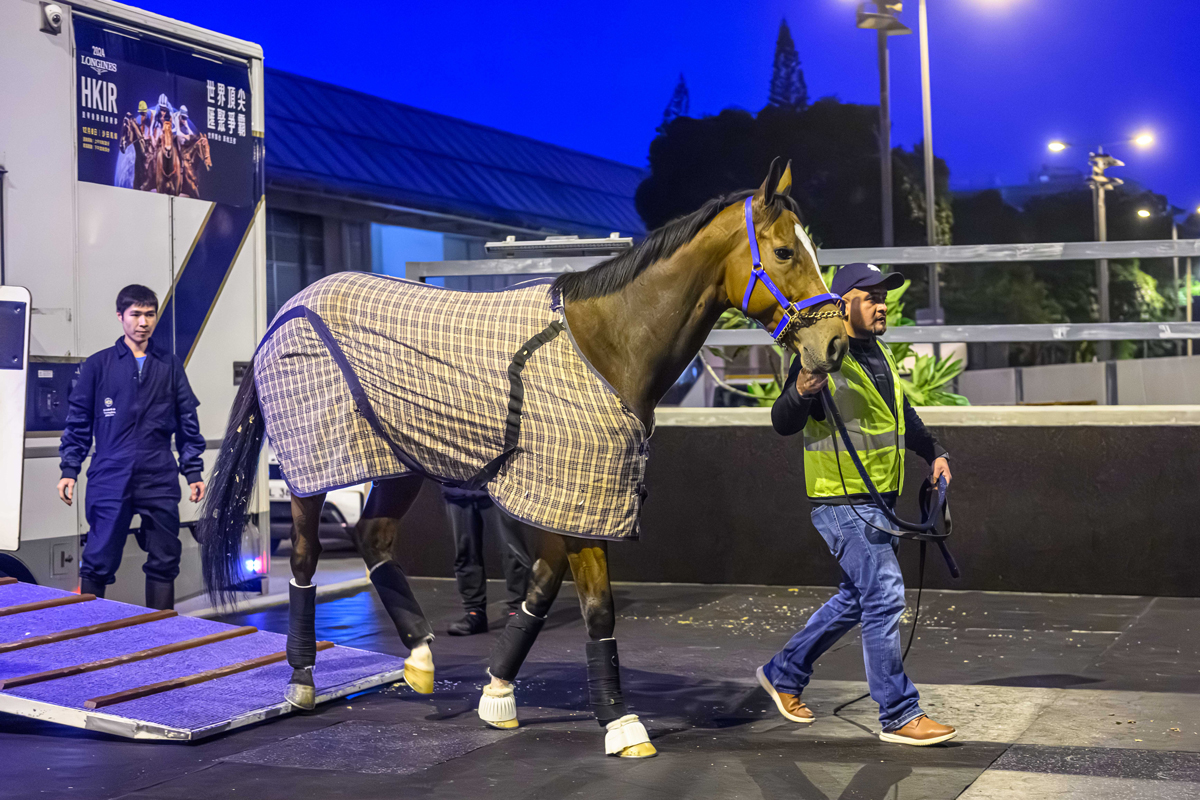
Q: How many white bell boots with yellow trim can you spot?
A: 2